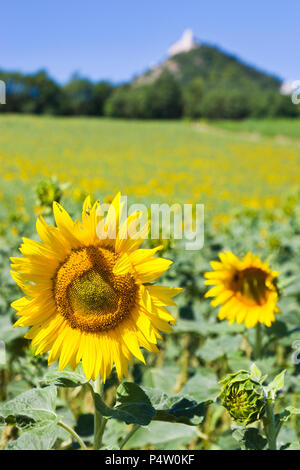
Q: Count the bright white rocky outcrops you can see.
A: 1